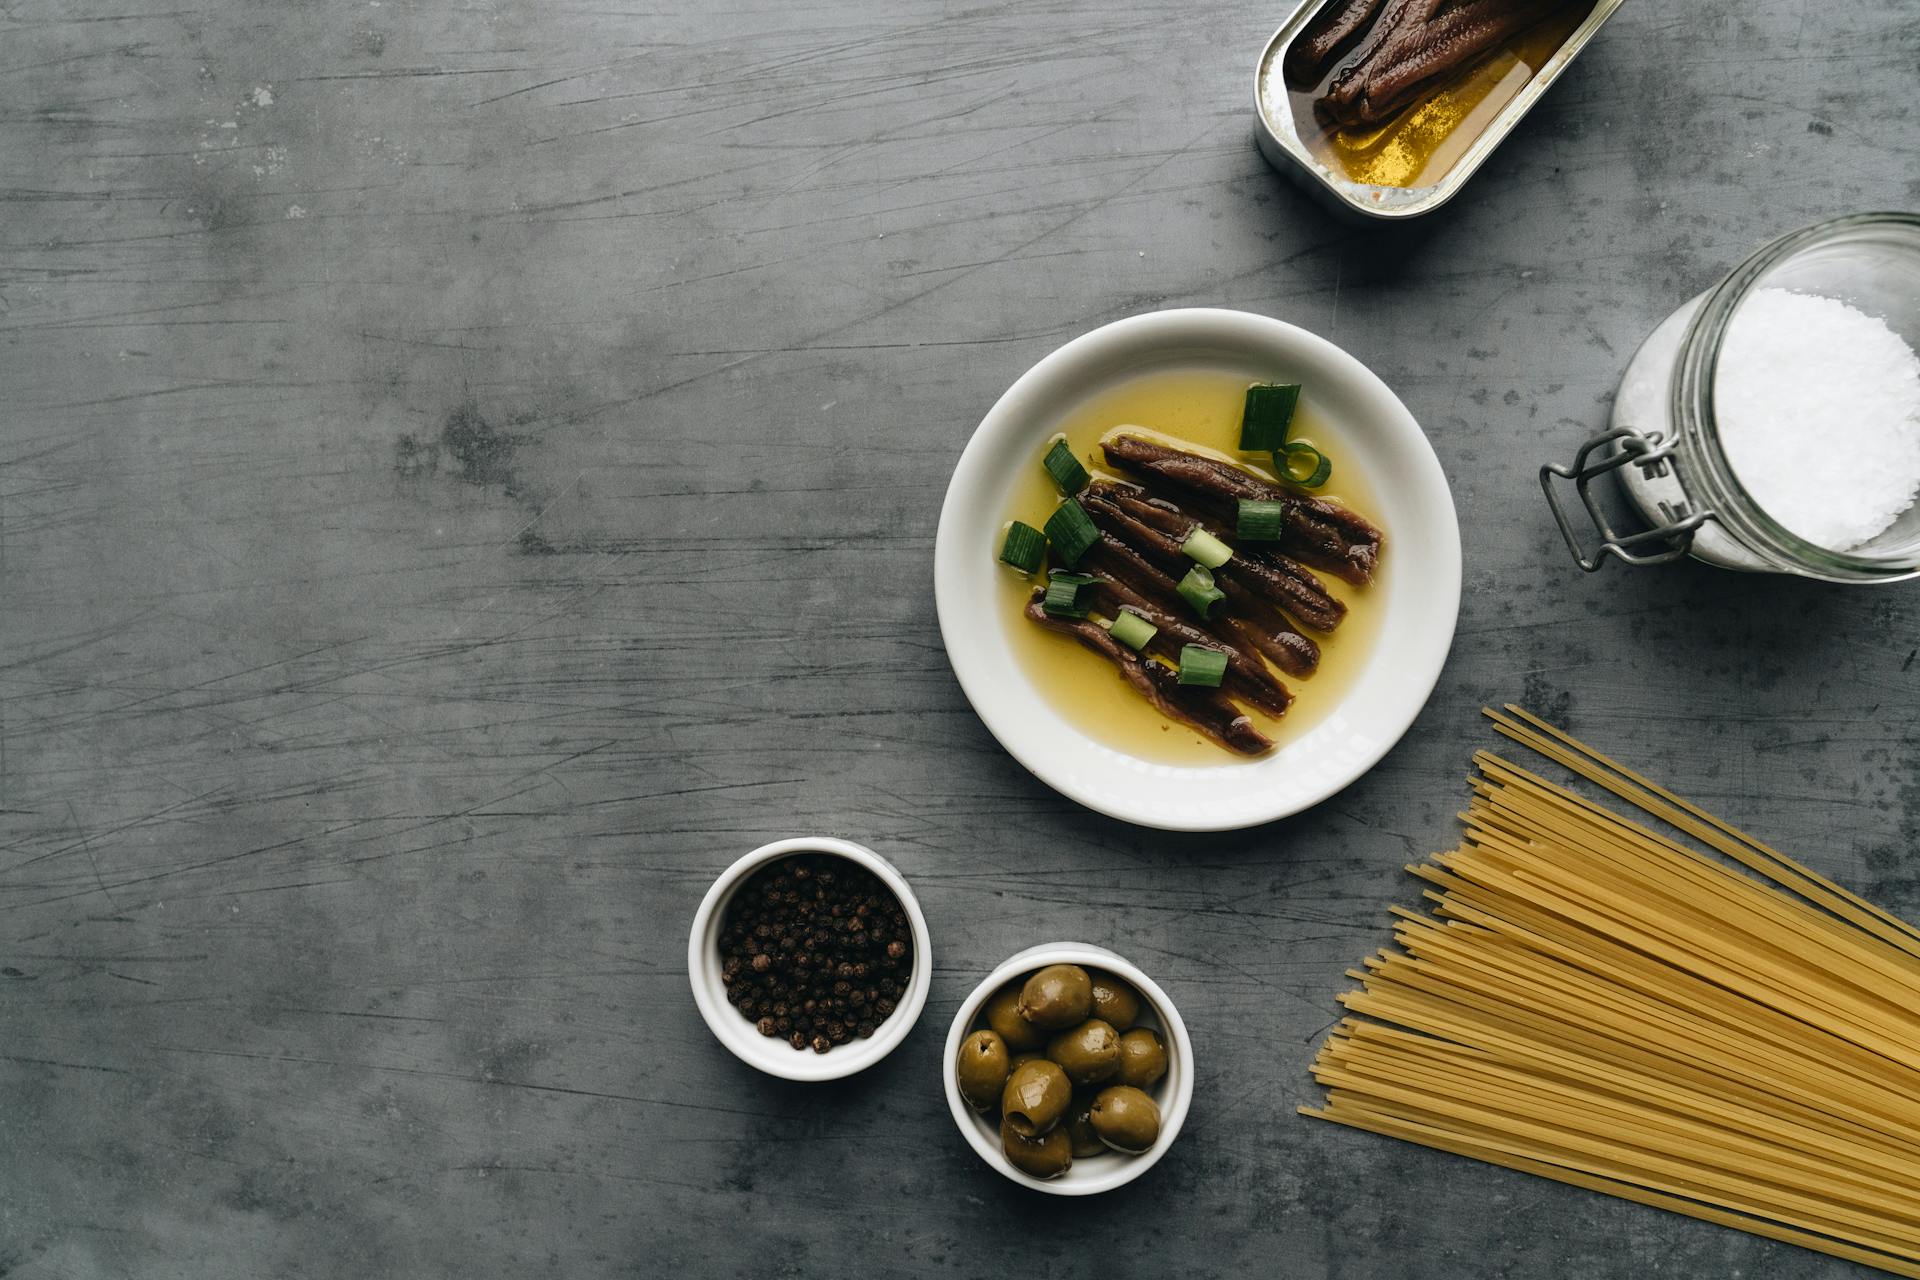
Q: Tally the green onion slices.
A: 11